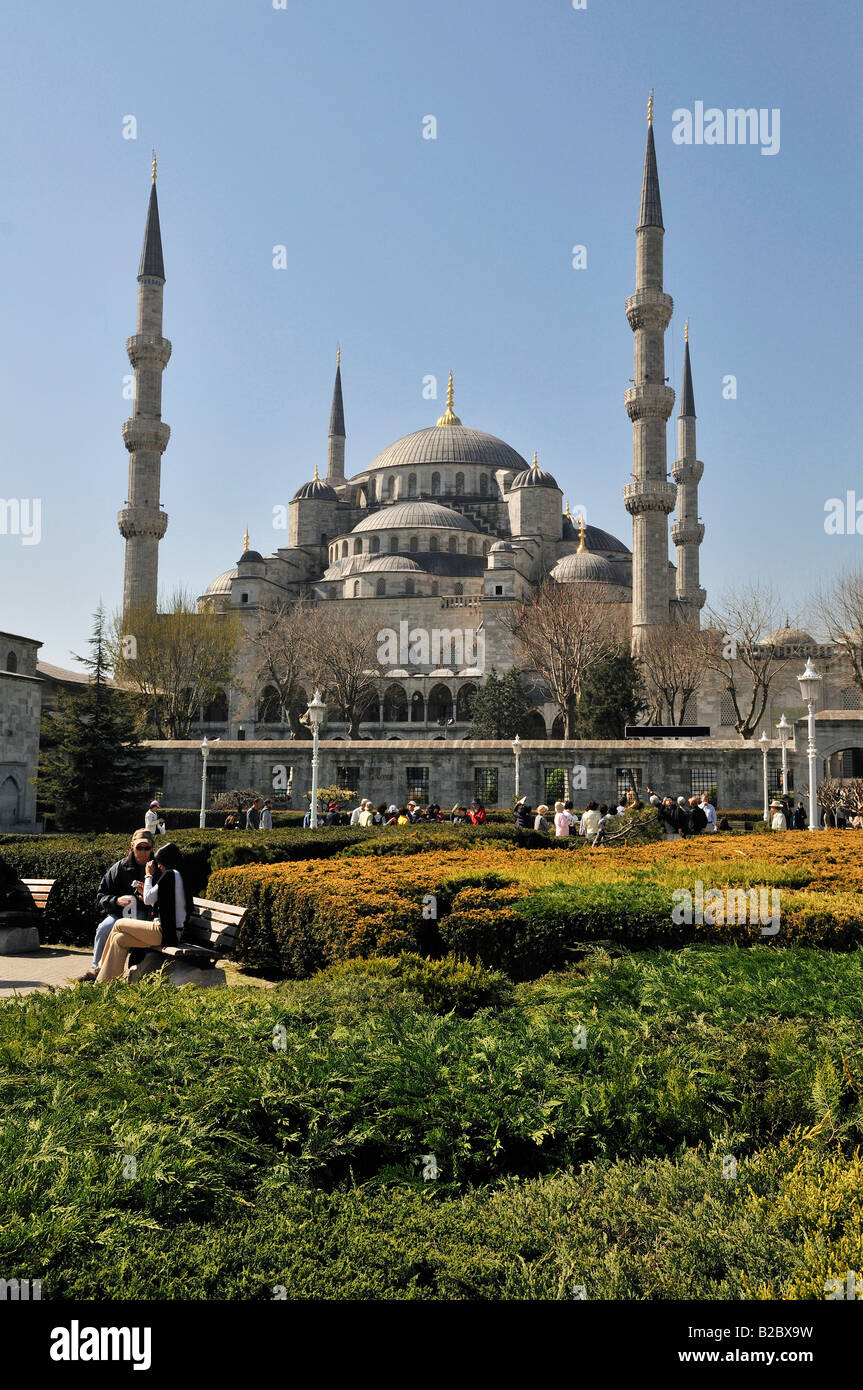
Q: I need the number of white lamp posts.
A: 6